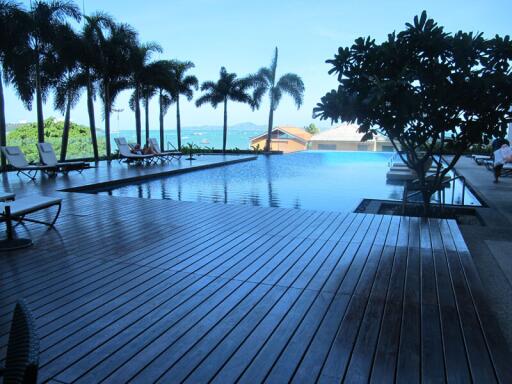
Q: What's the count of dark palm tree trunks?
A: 11